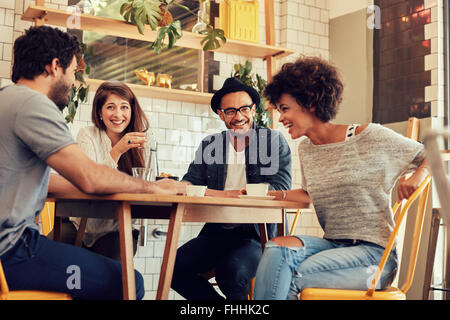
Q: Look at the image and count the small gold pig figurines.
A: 2